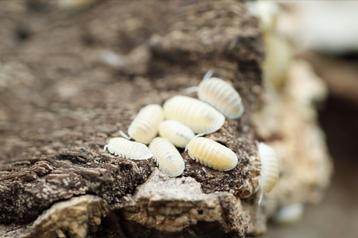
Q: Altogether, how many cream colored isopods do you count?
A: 8